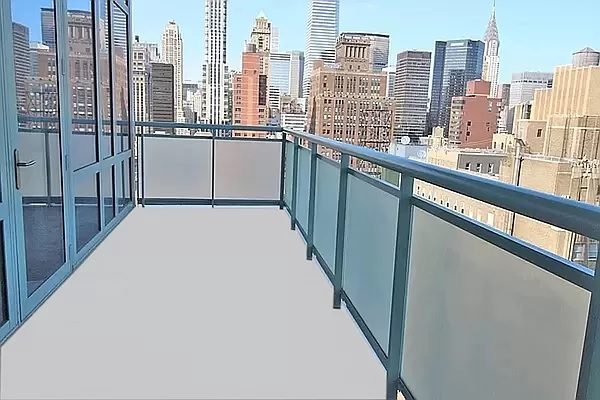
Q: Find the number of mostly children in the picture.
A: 0